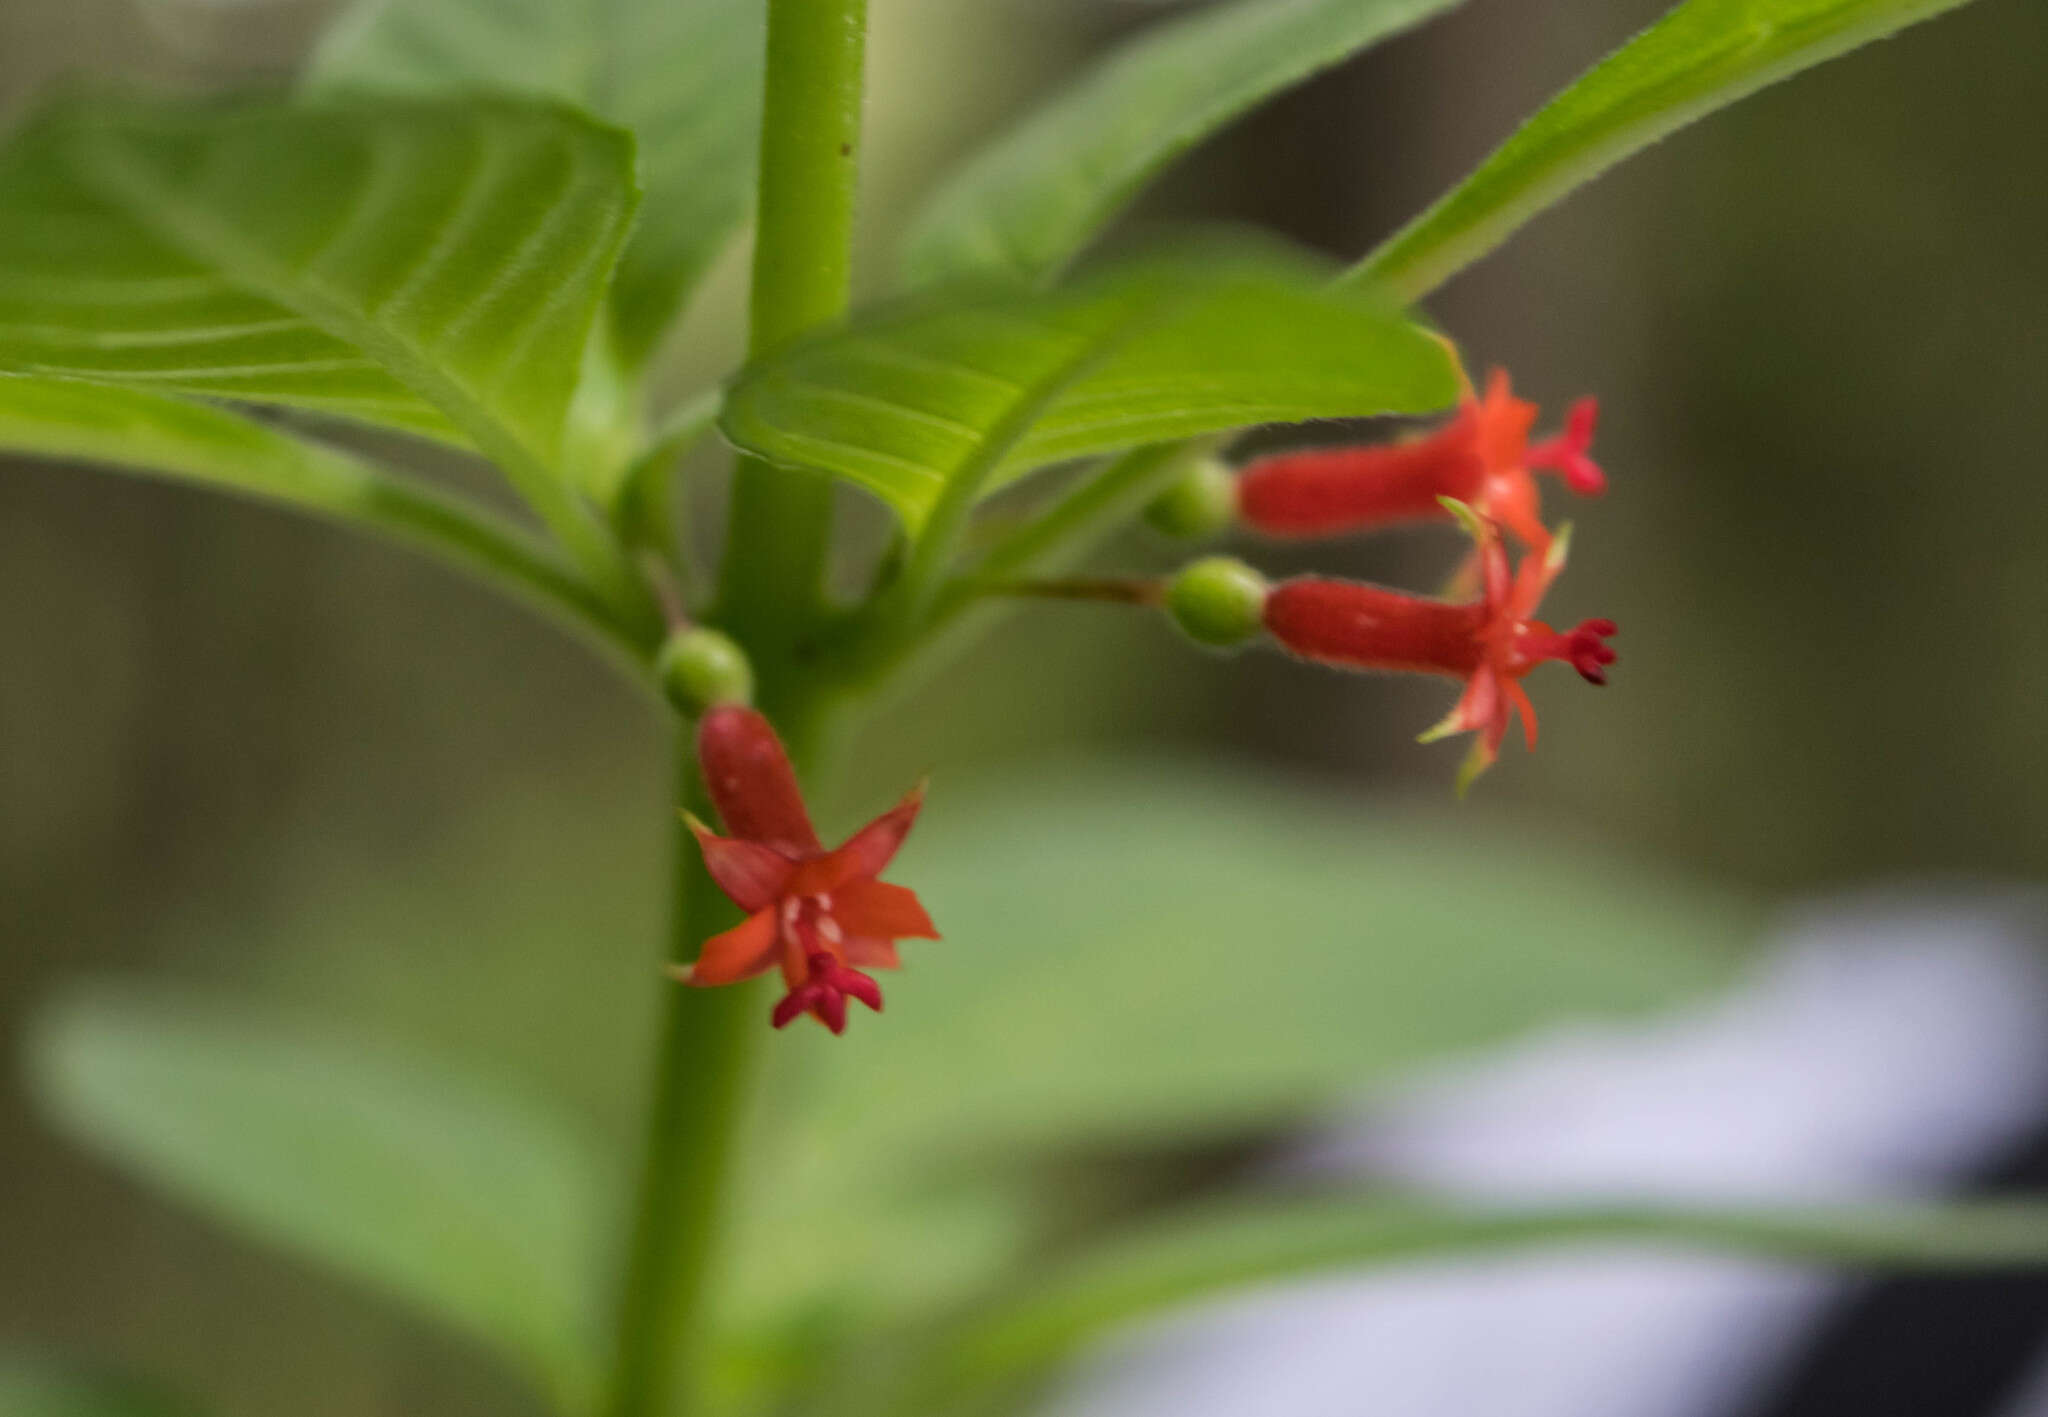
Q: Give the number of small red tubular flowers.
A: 3